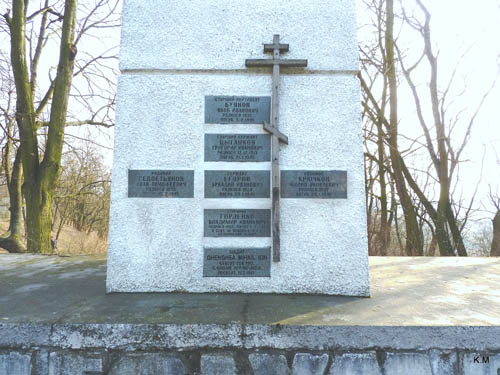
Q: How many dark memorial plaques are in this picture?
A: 7